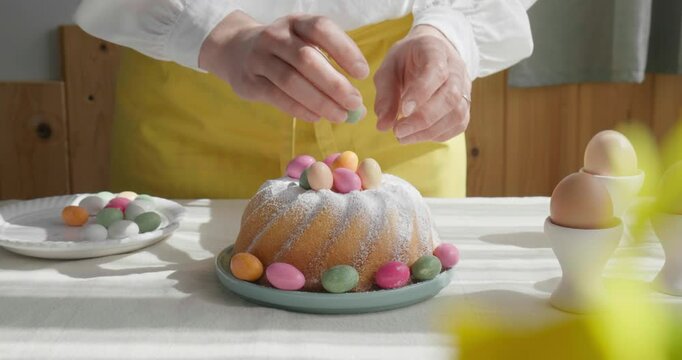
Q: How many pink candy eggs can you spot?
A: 7